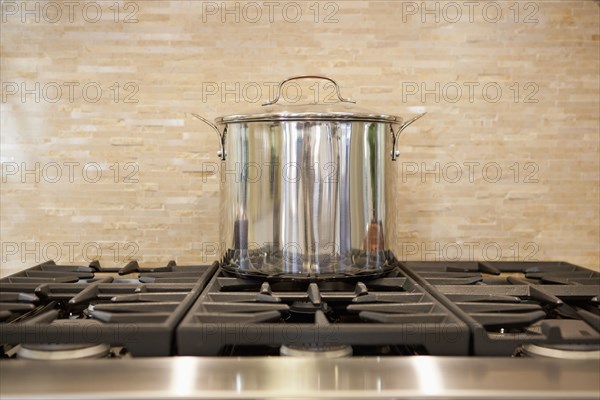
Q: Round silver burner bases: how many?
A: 3